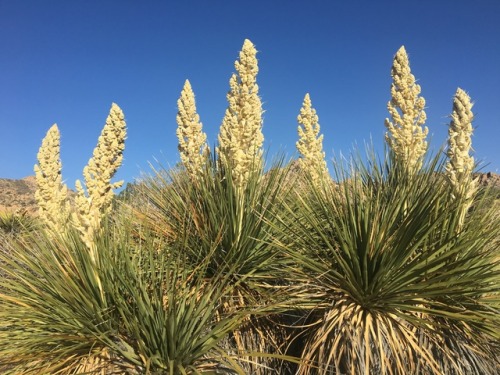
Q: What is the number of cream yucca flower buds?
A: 7